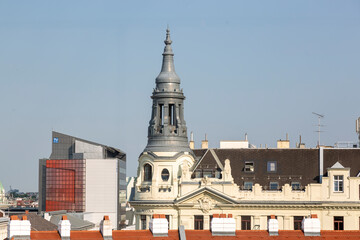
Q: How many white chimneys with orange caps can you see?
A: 7